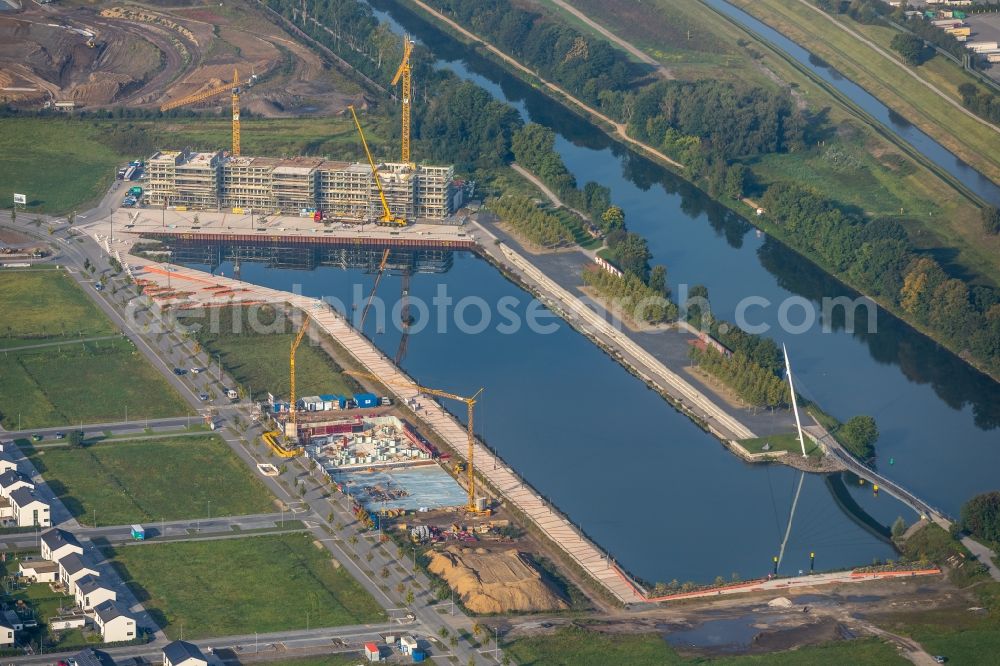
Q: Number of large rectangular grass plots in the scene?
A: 4